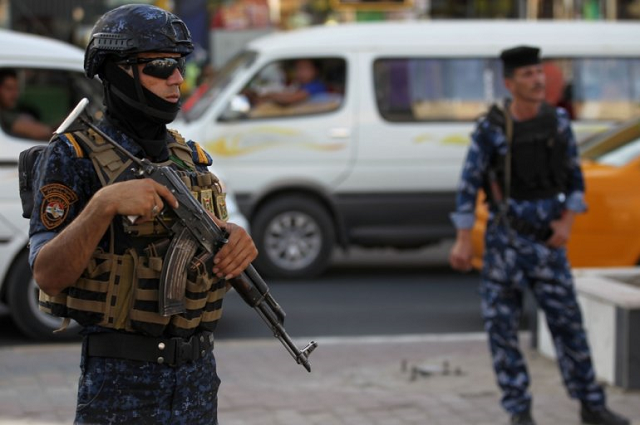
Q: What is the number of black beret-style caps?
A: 1